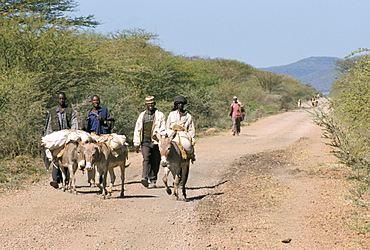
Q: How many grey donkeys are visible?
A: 3